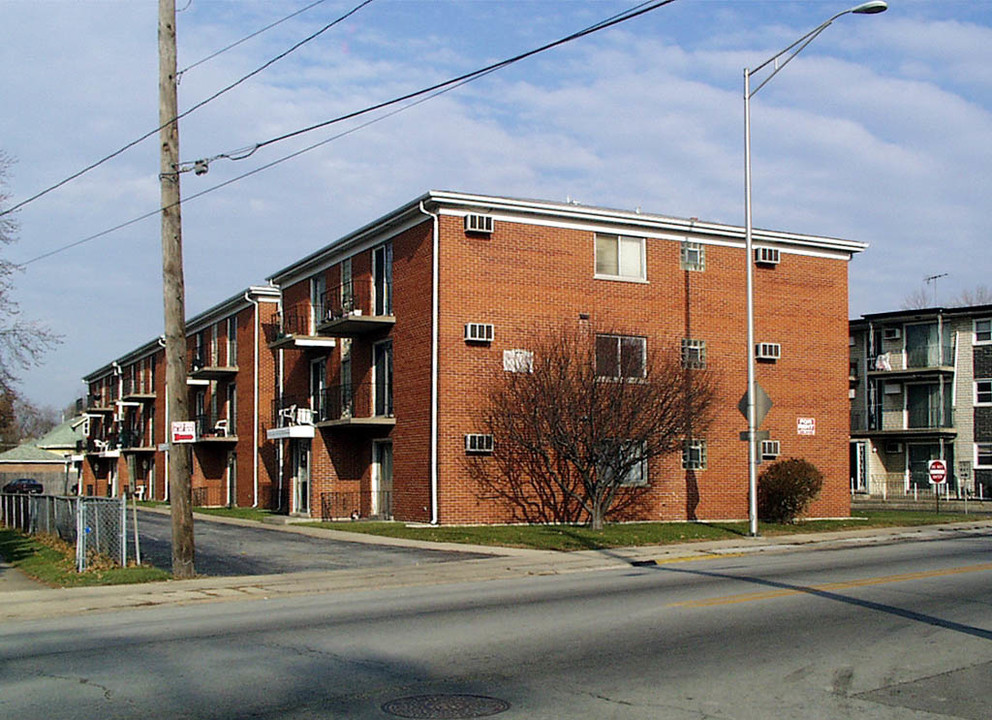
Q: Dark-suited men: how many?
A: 0